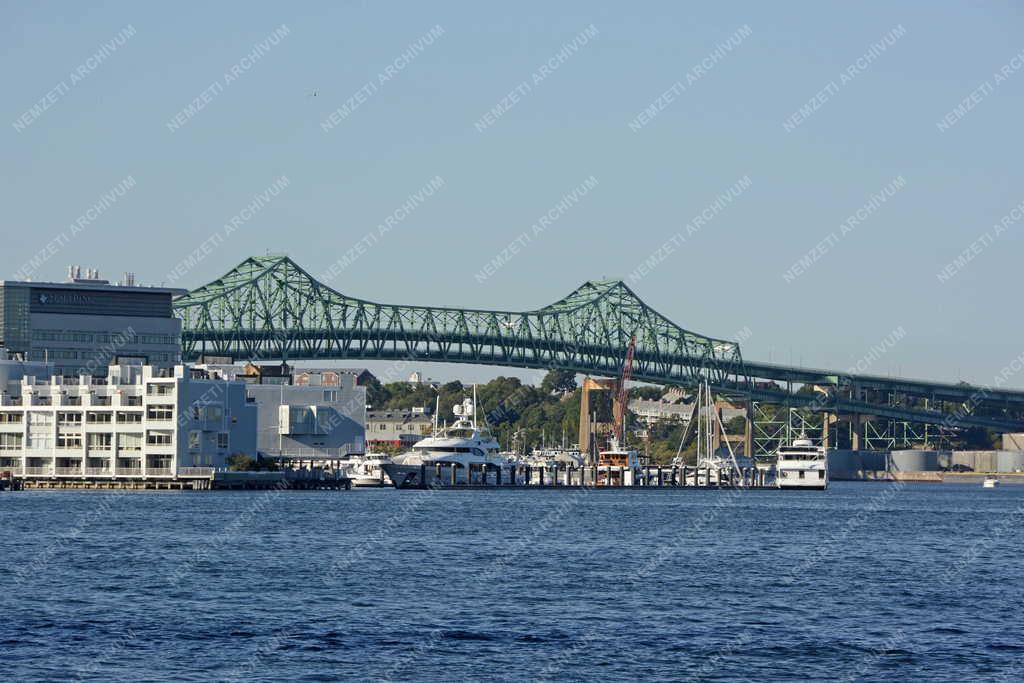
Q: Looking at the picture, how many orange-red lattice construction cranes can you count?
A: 1